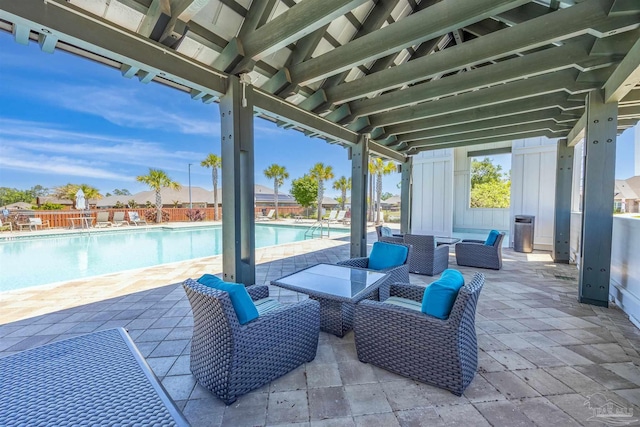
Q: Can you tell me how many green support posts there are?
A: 5